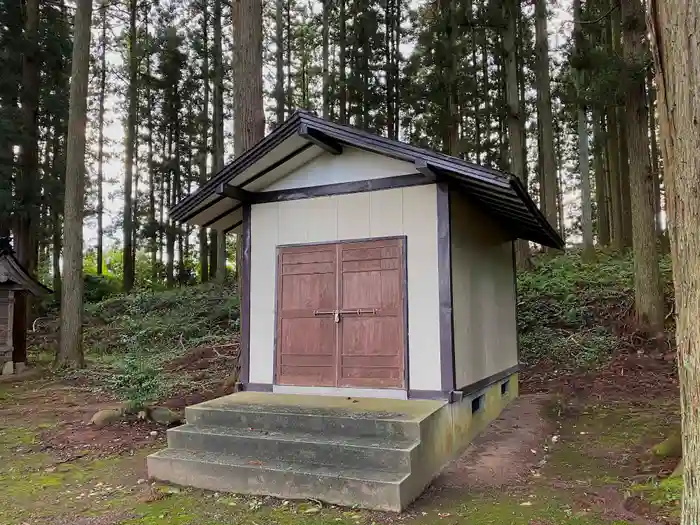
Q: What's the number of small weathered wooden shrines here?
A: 1